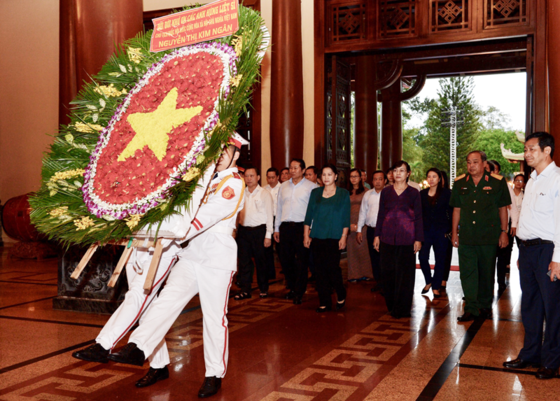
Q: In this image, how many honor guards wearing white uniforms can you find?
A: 2